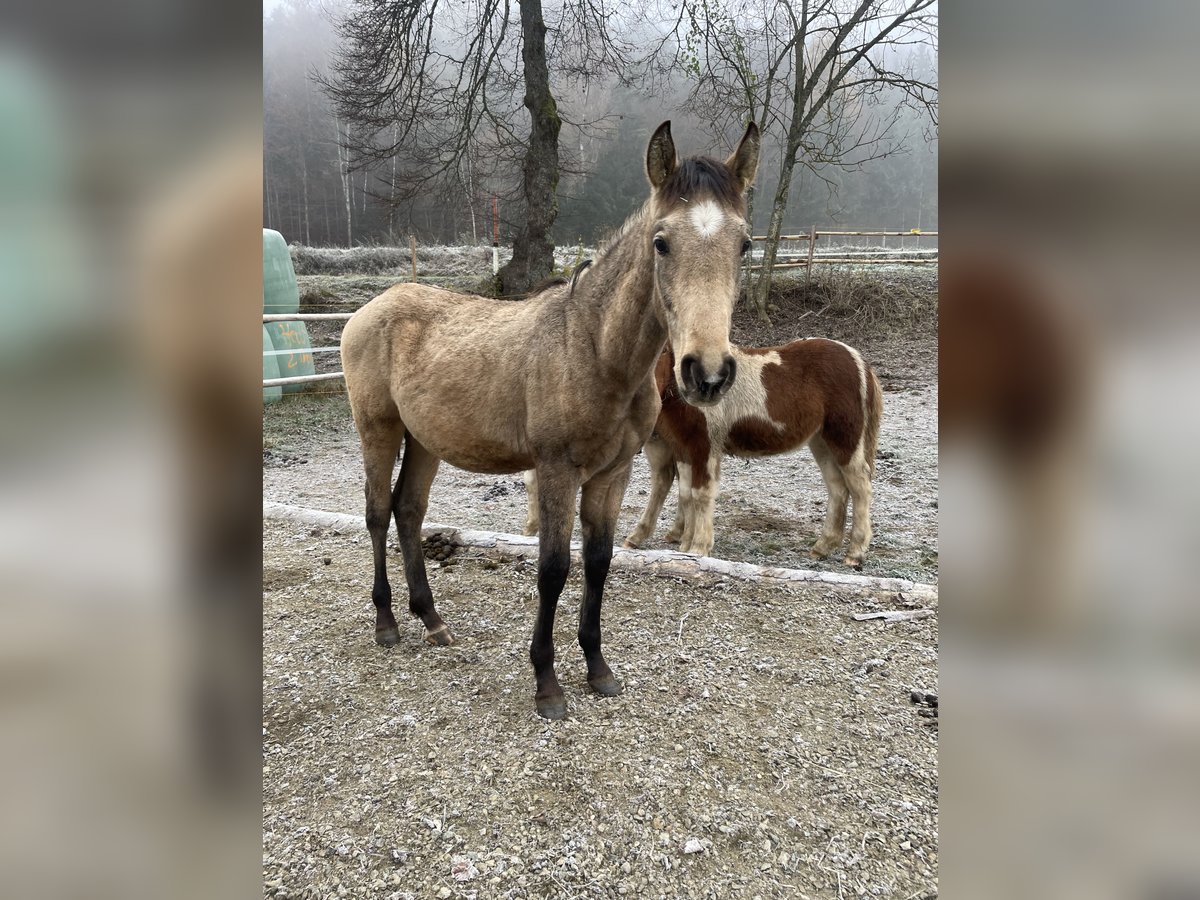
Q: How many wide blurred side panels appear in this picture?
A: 2